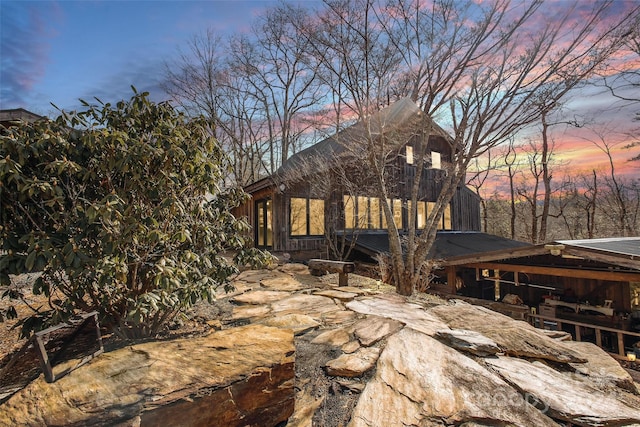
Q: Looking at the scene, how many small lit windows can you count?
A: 2